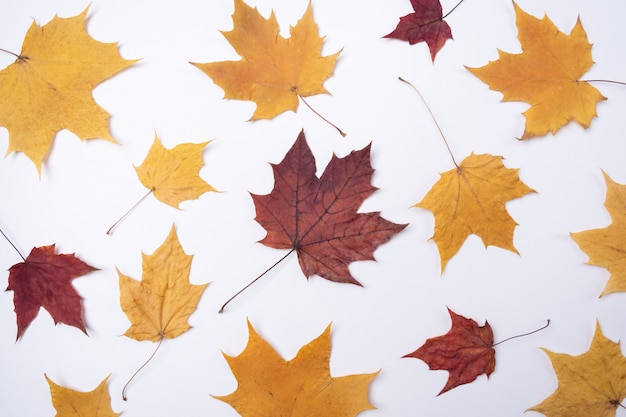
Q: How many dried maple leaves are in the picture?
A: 14